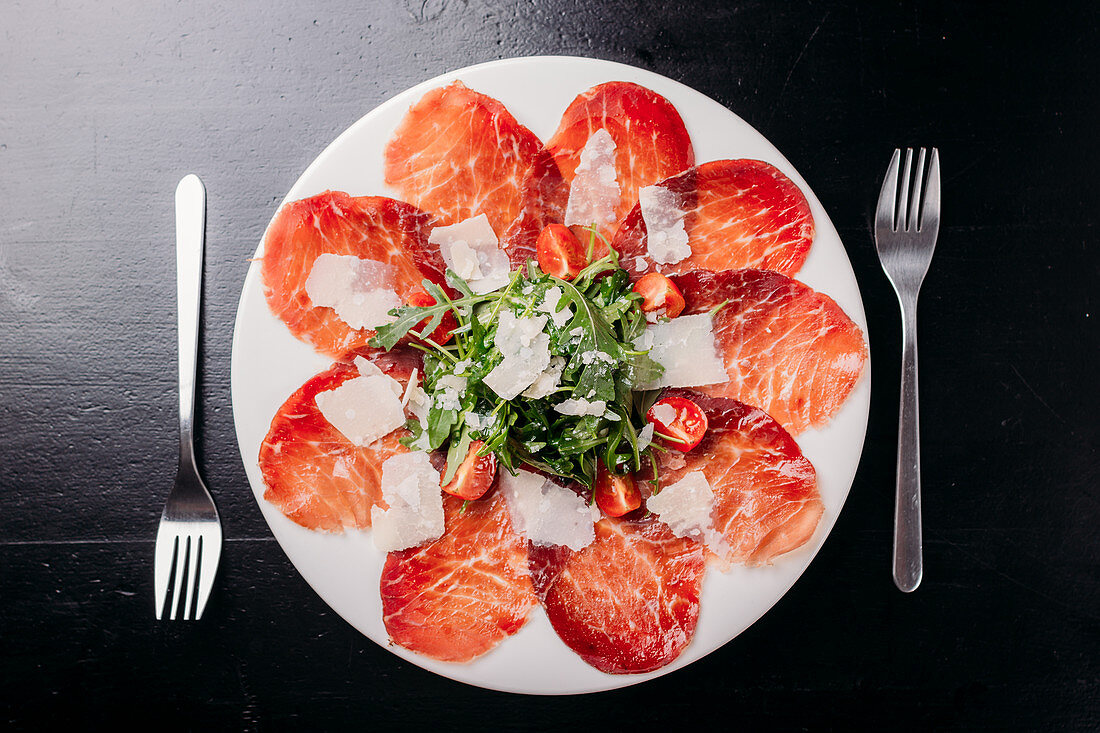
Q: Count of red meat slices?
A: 9